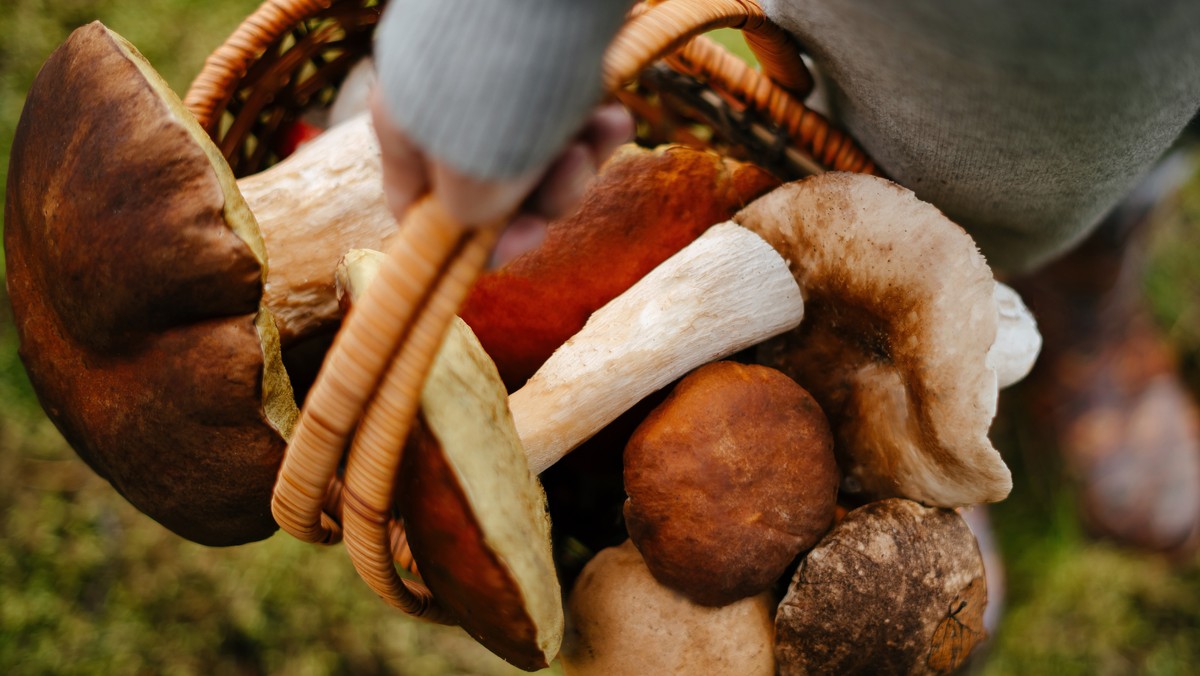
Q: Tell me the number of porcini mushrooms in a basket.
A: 7